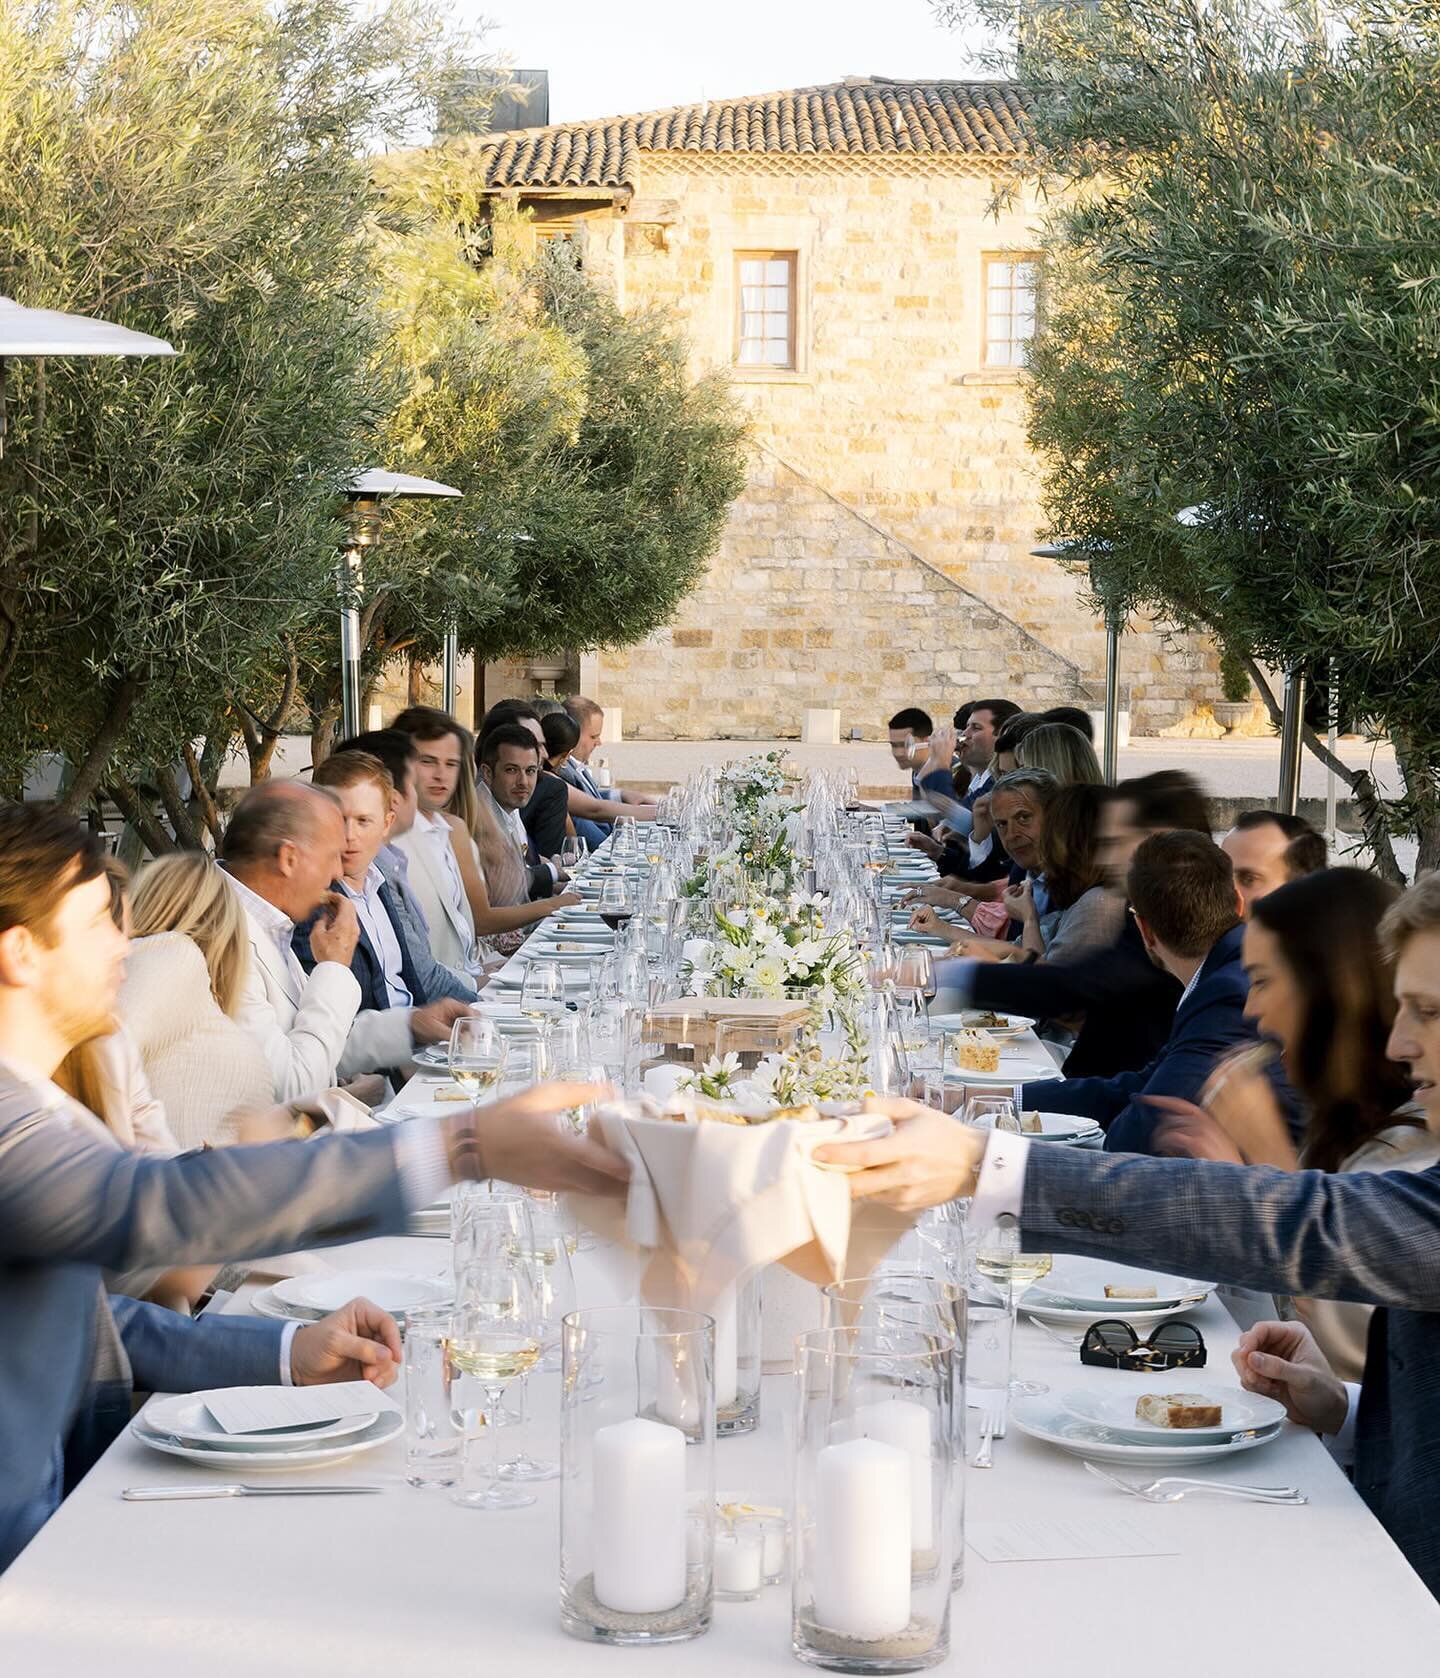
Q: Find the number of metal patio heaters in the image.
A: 5